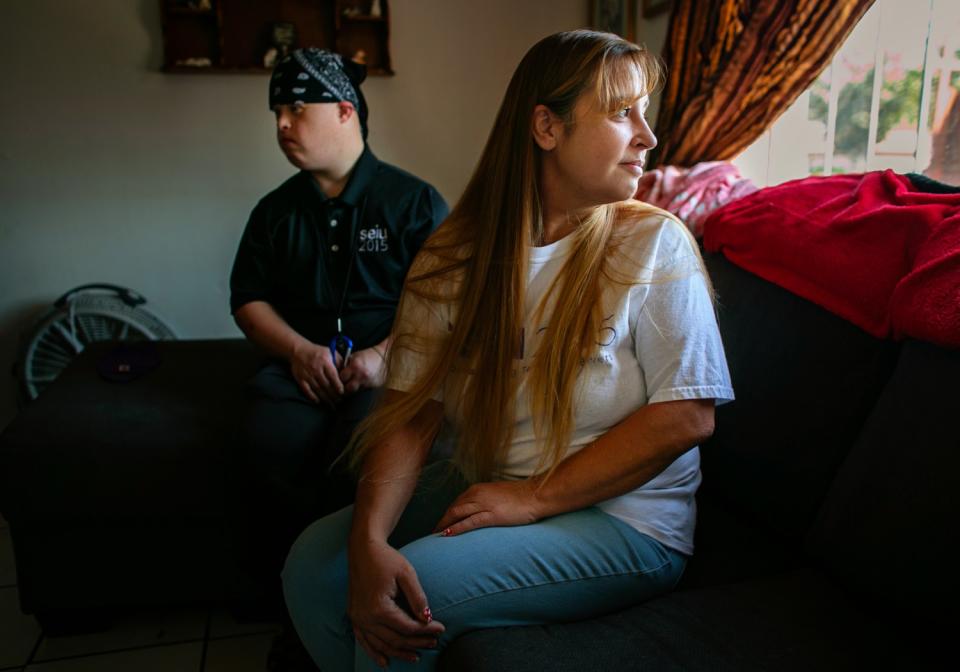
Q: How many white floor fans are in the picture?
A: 1